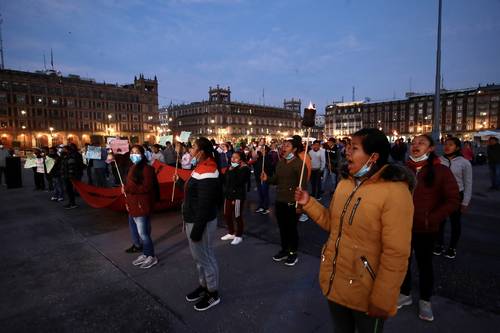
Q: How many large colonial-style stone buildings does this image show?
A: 3